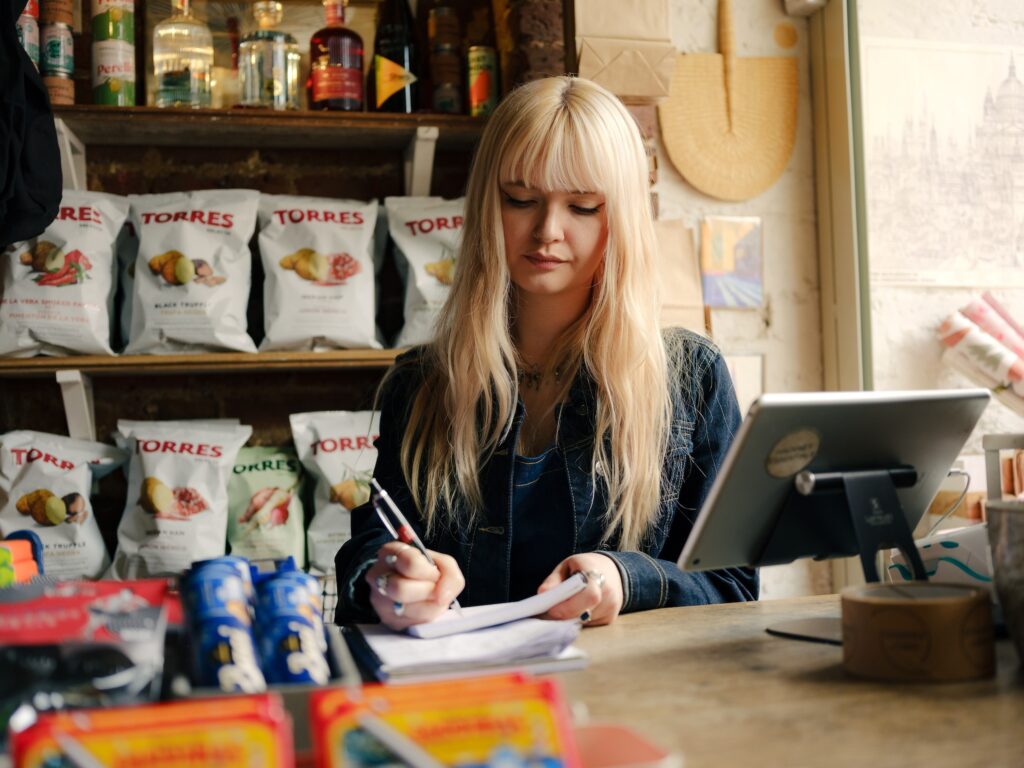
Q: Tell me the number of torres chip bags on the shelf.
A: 8